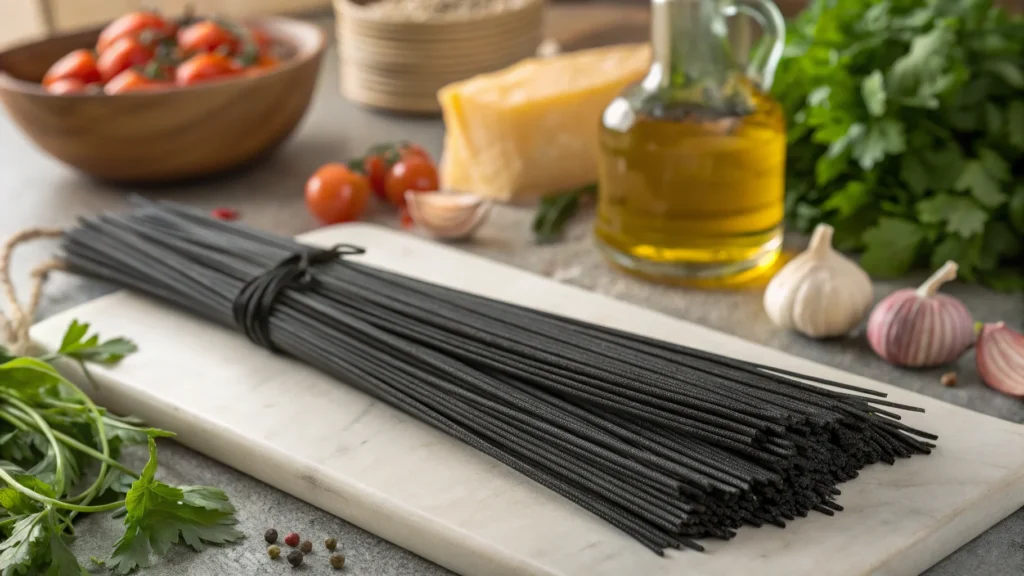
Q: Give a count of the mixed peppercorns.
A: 7